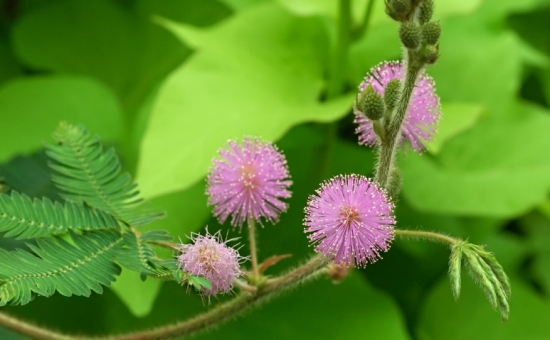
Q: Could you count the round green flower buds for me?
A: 7